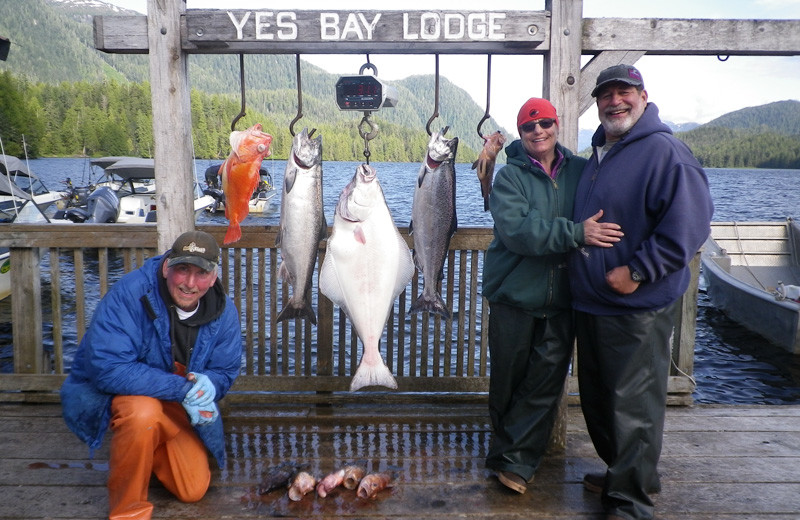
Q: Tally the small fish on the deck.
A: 5